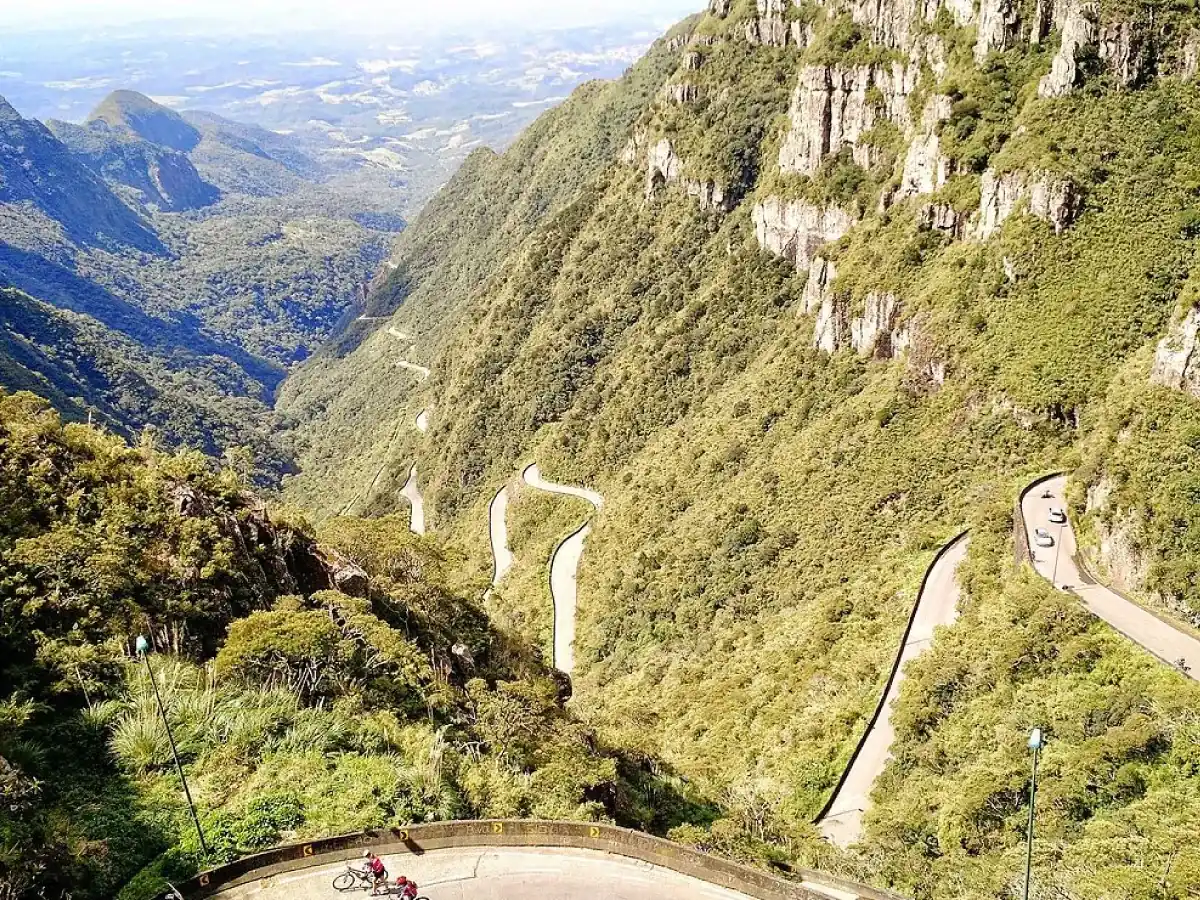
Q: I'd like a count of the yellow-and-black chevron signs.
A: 5